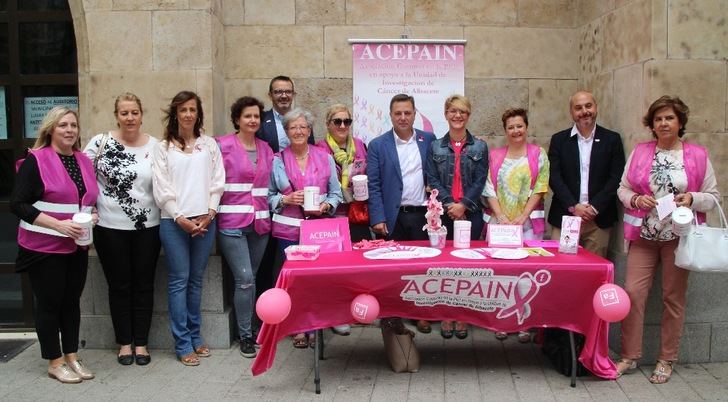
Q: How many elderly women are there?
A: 1